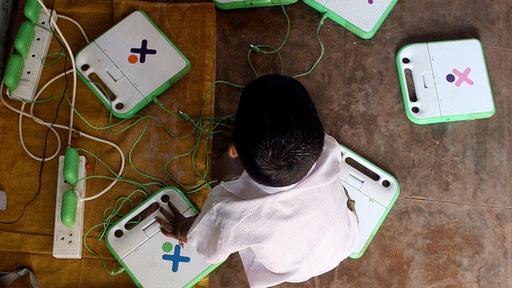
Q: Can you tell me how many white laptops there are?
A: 6